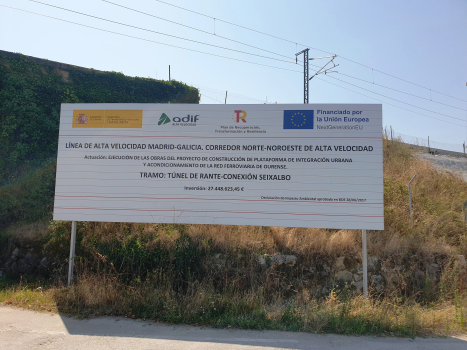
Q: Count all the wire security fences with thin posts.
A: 1